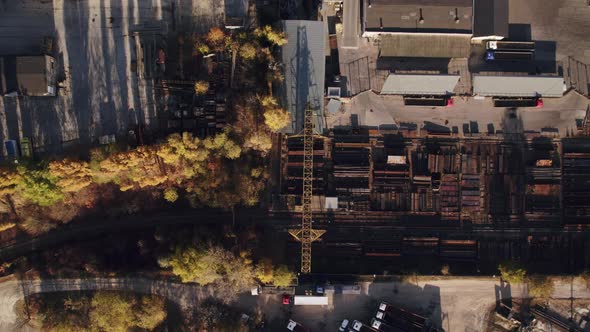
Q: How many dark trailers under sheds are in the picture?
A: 2